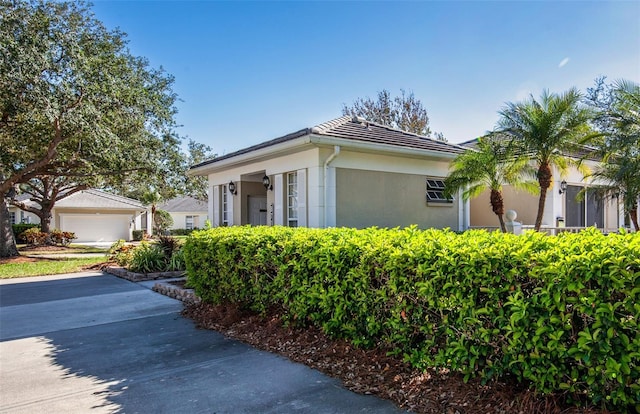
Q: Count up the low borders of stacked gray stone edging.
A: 2